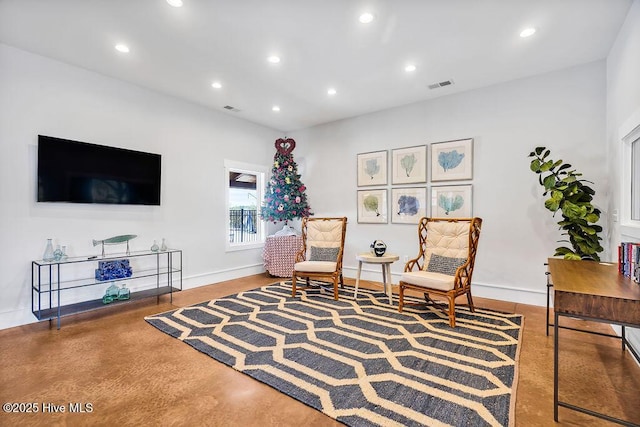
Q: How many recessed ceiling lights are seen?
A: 9